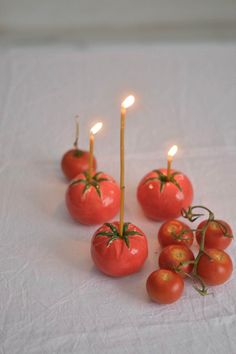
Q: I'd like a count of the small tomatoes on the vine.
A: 5